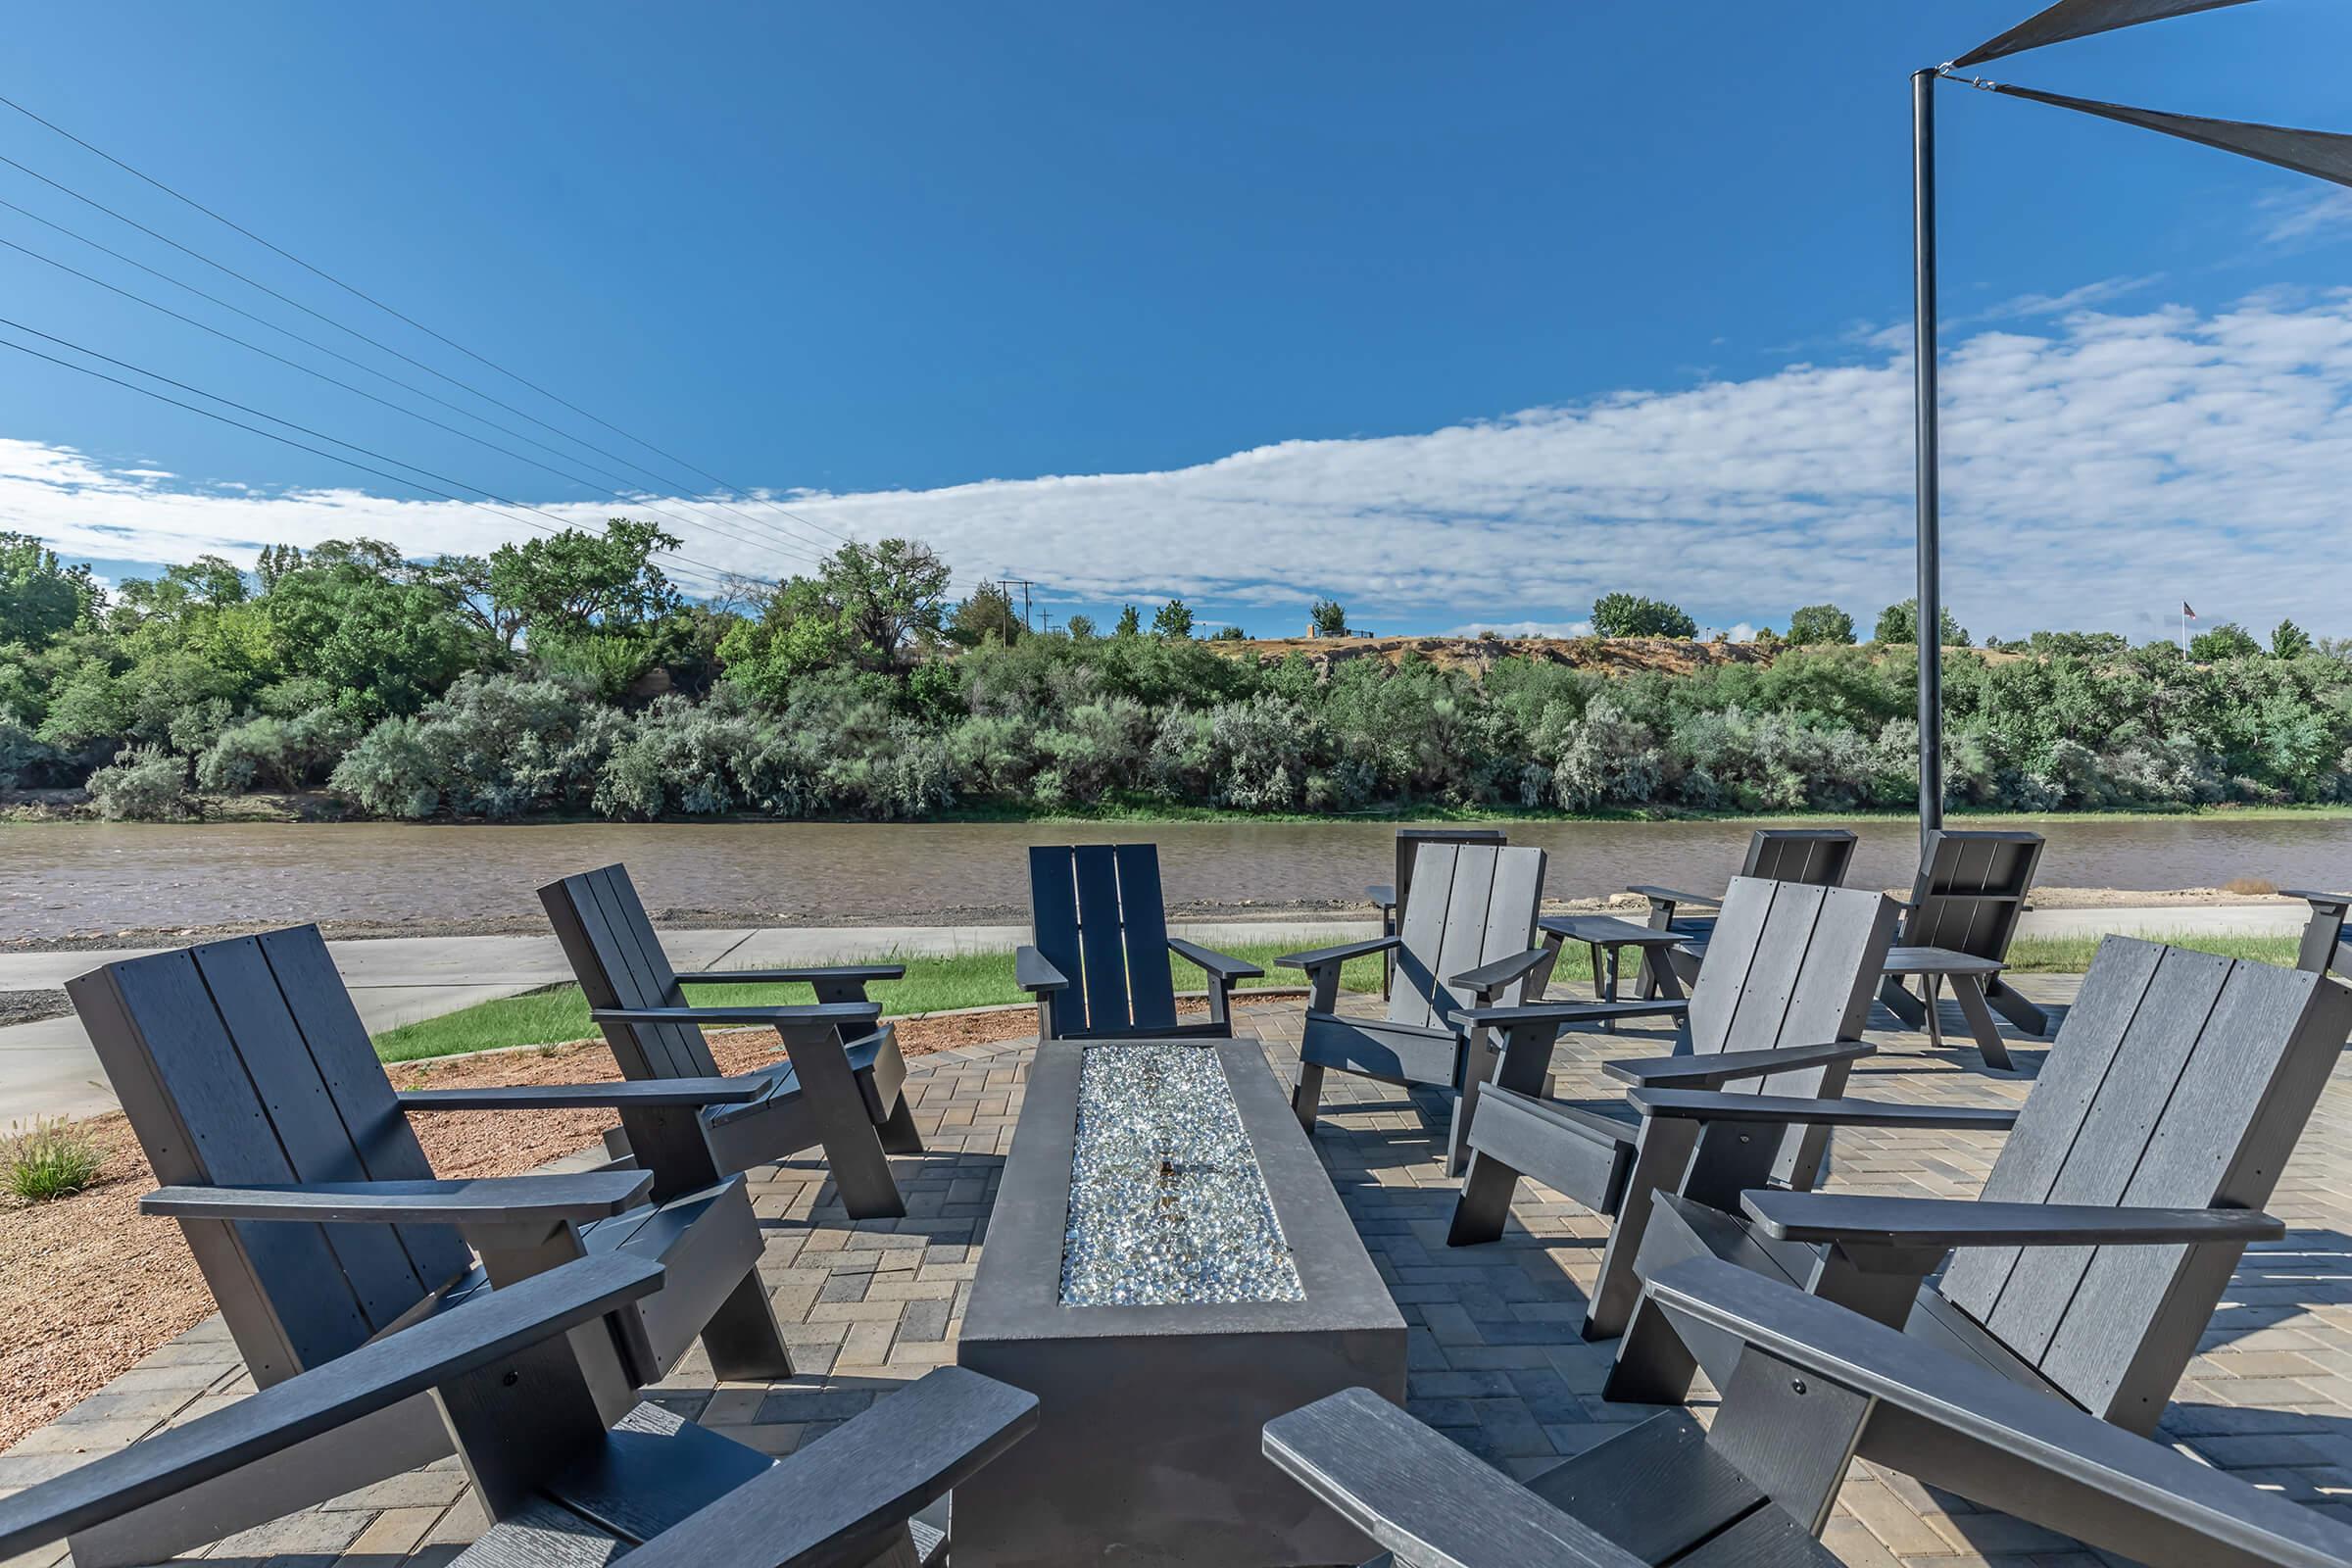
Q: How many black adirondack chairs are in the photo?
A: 12